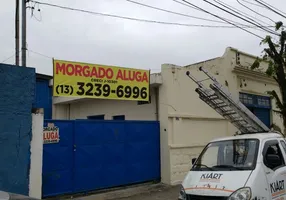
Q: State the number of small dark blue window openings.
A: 2